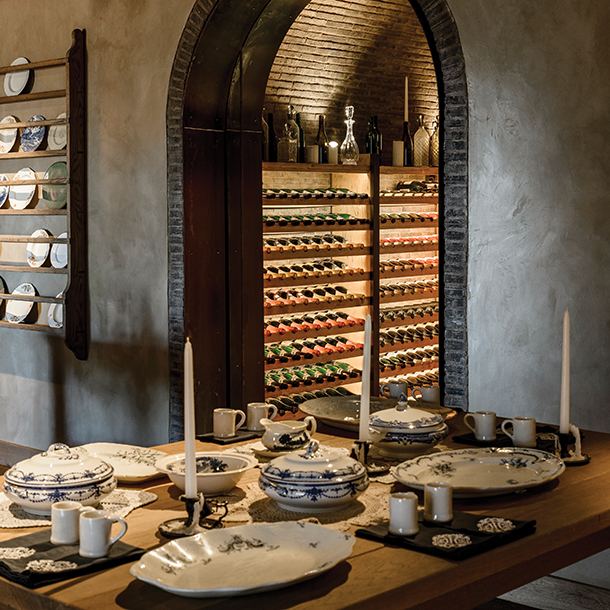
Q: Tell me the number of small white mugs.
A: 10